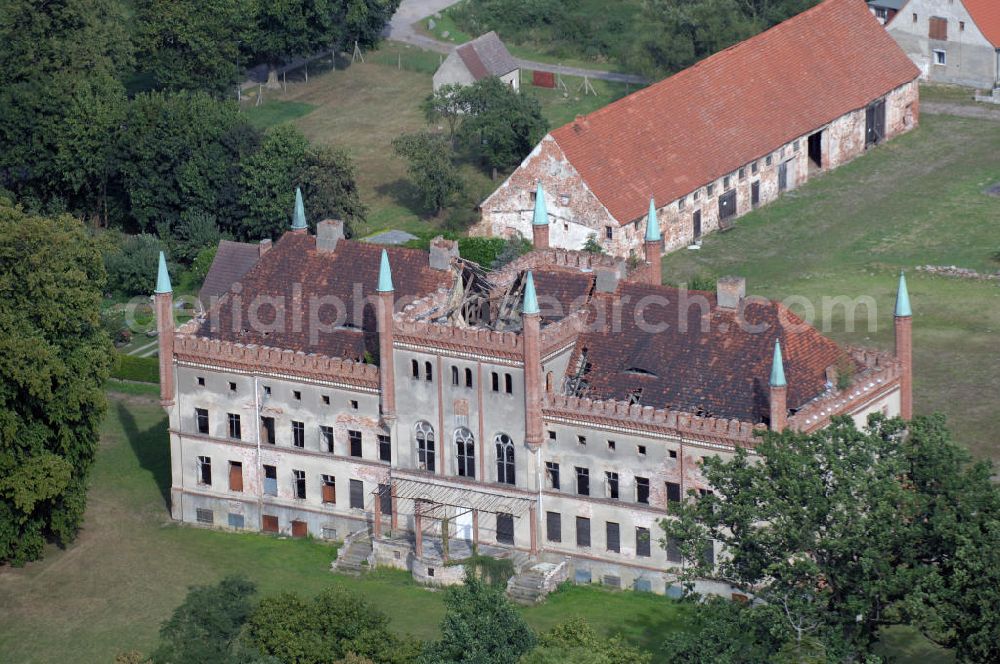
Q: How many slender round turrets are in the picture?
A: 8